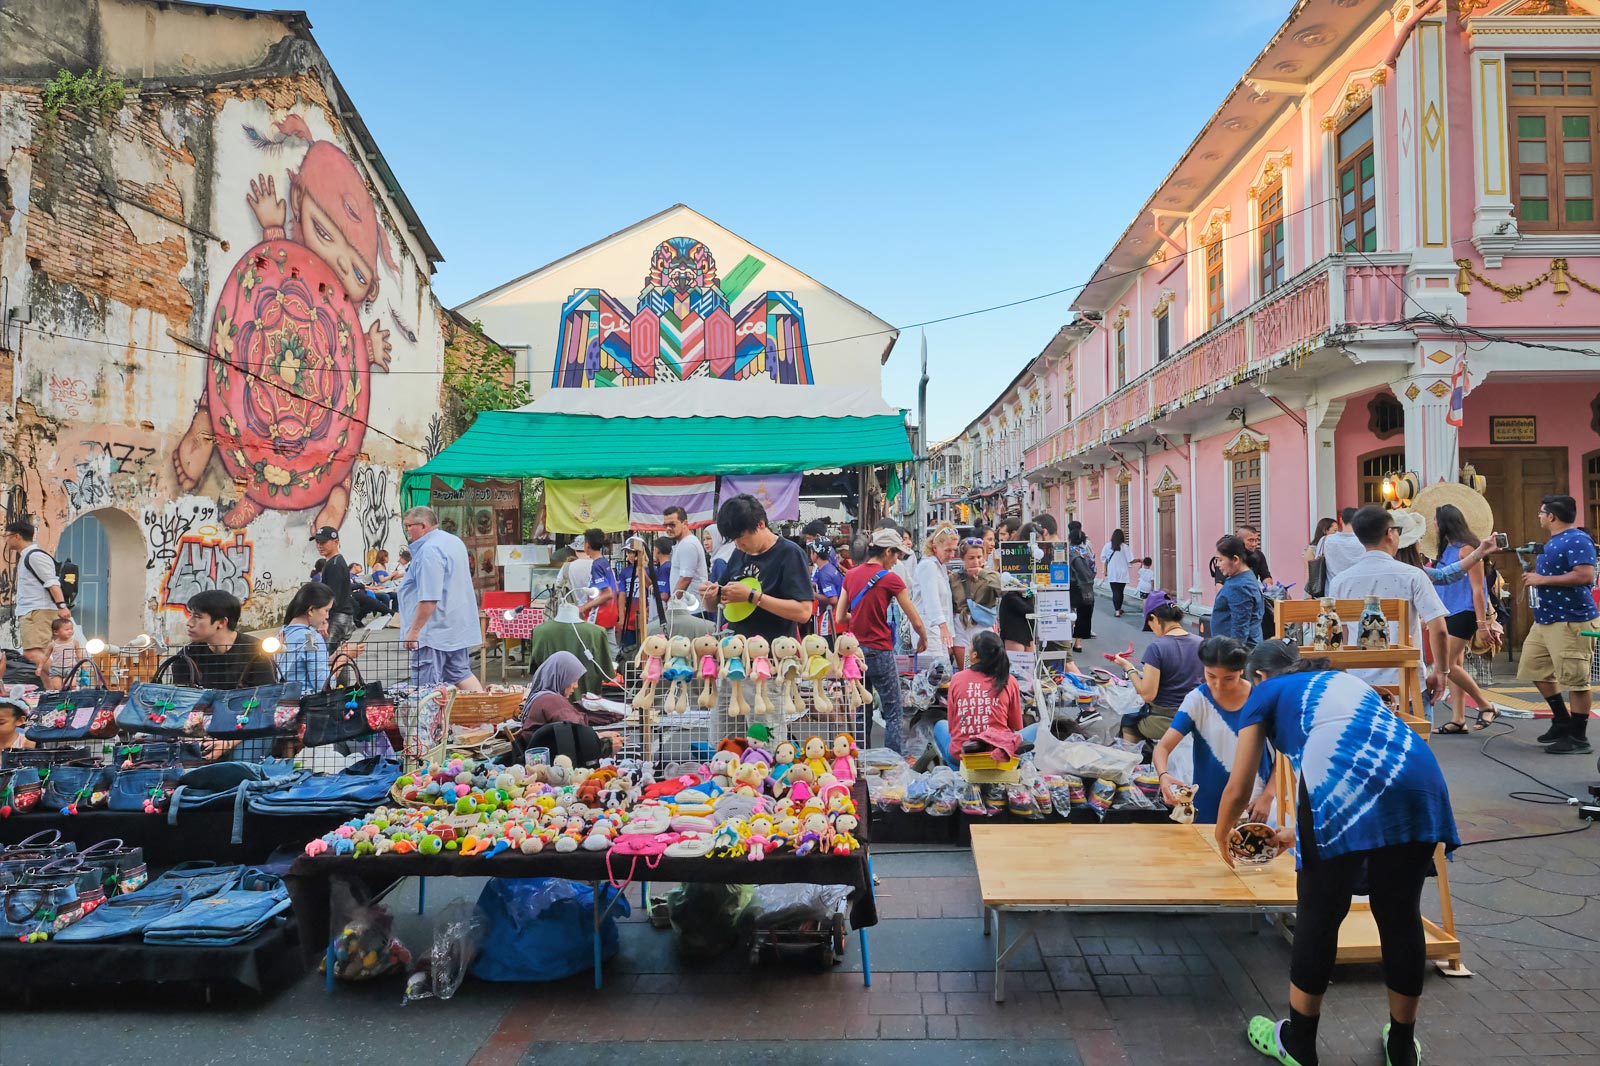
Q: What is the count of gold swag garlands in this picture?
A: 2